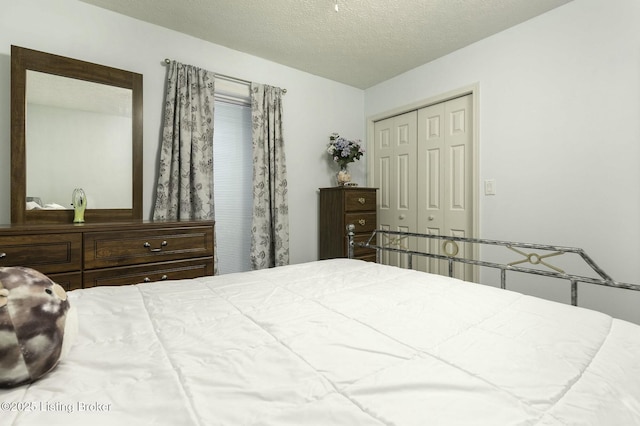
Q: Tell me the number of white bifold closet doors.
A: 2